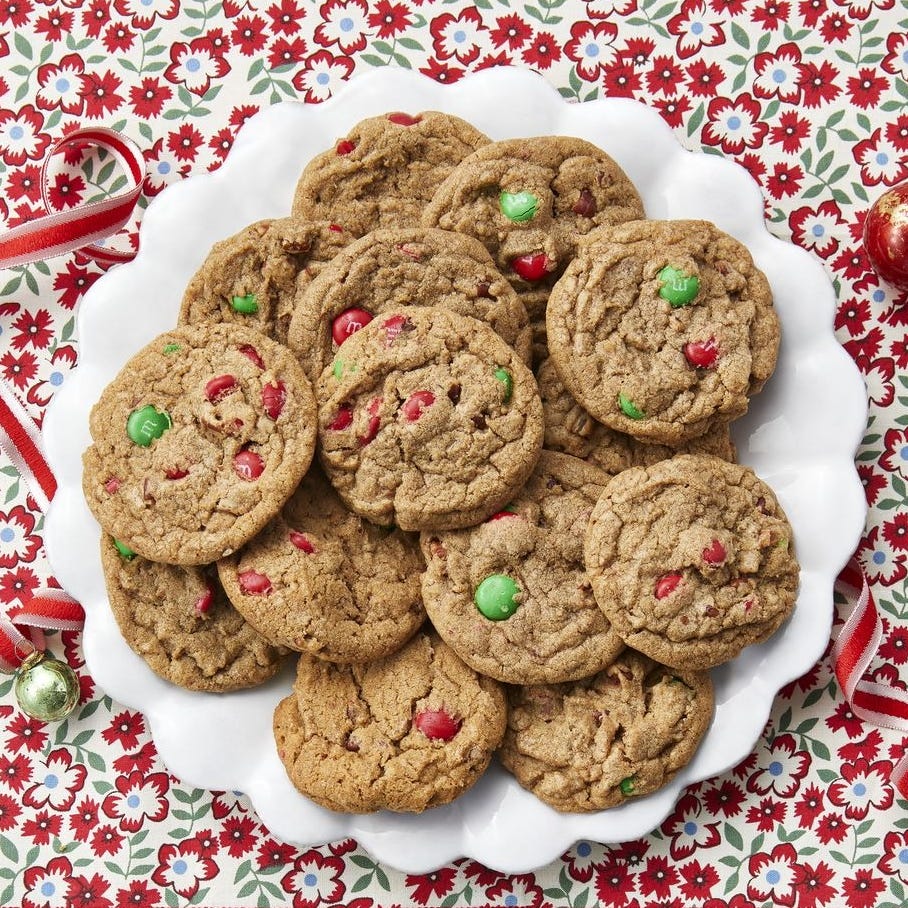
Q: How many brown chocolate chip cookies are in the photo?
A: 14